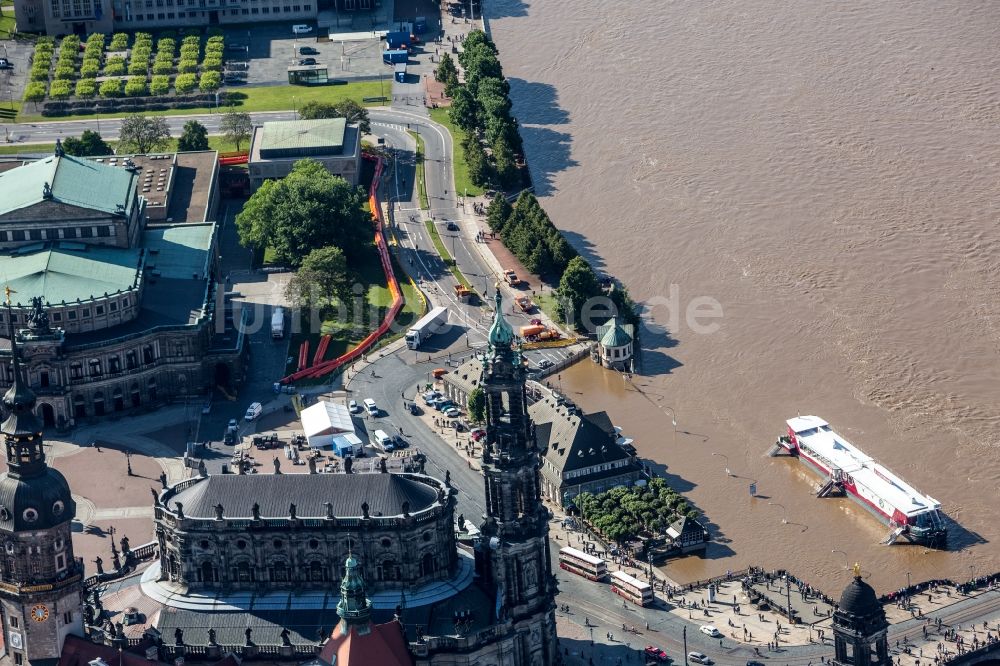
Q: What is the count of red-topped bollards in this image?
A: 0